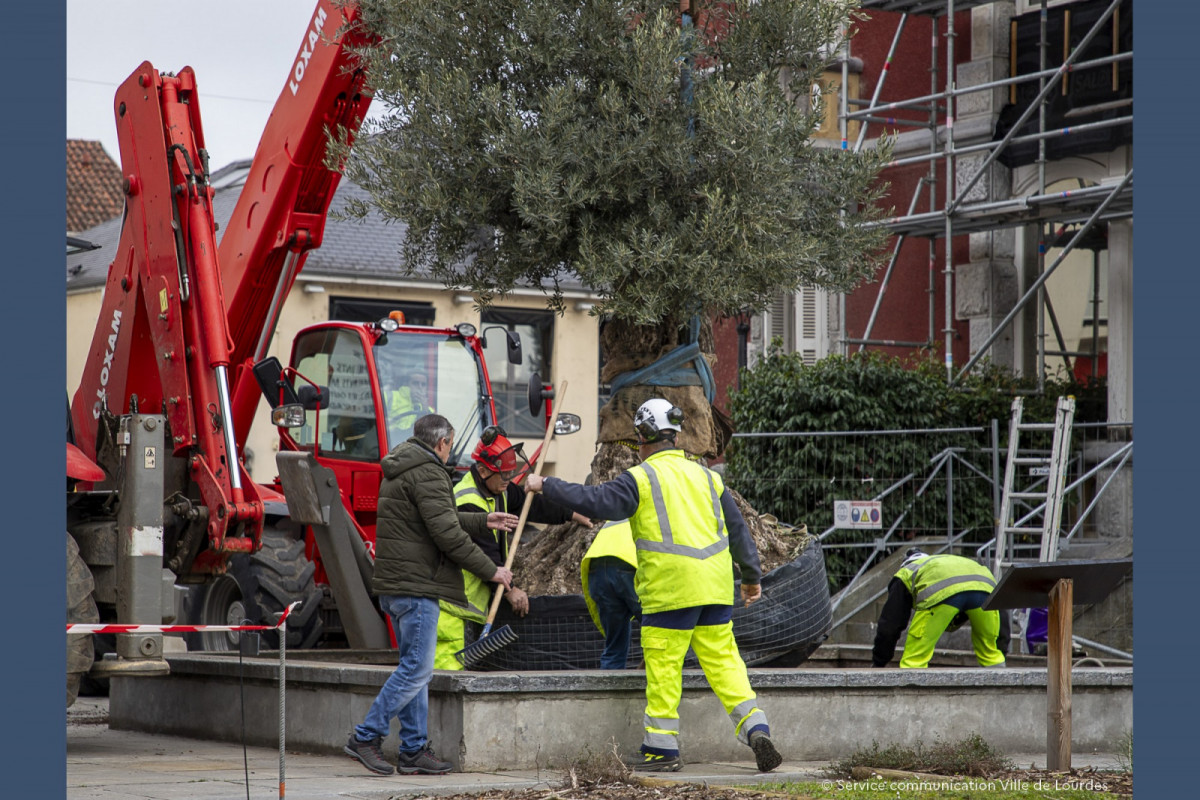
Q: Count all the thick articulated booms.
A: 2